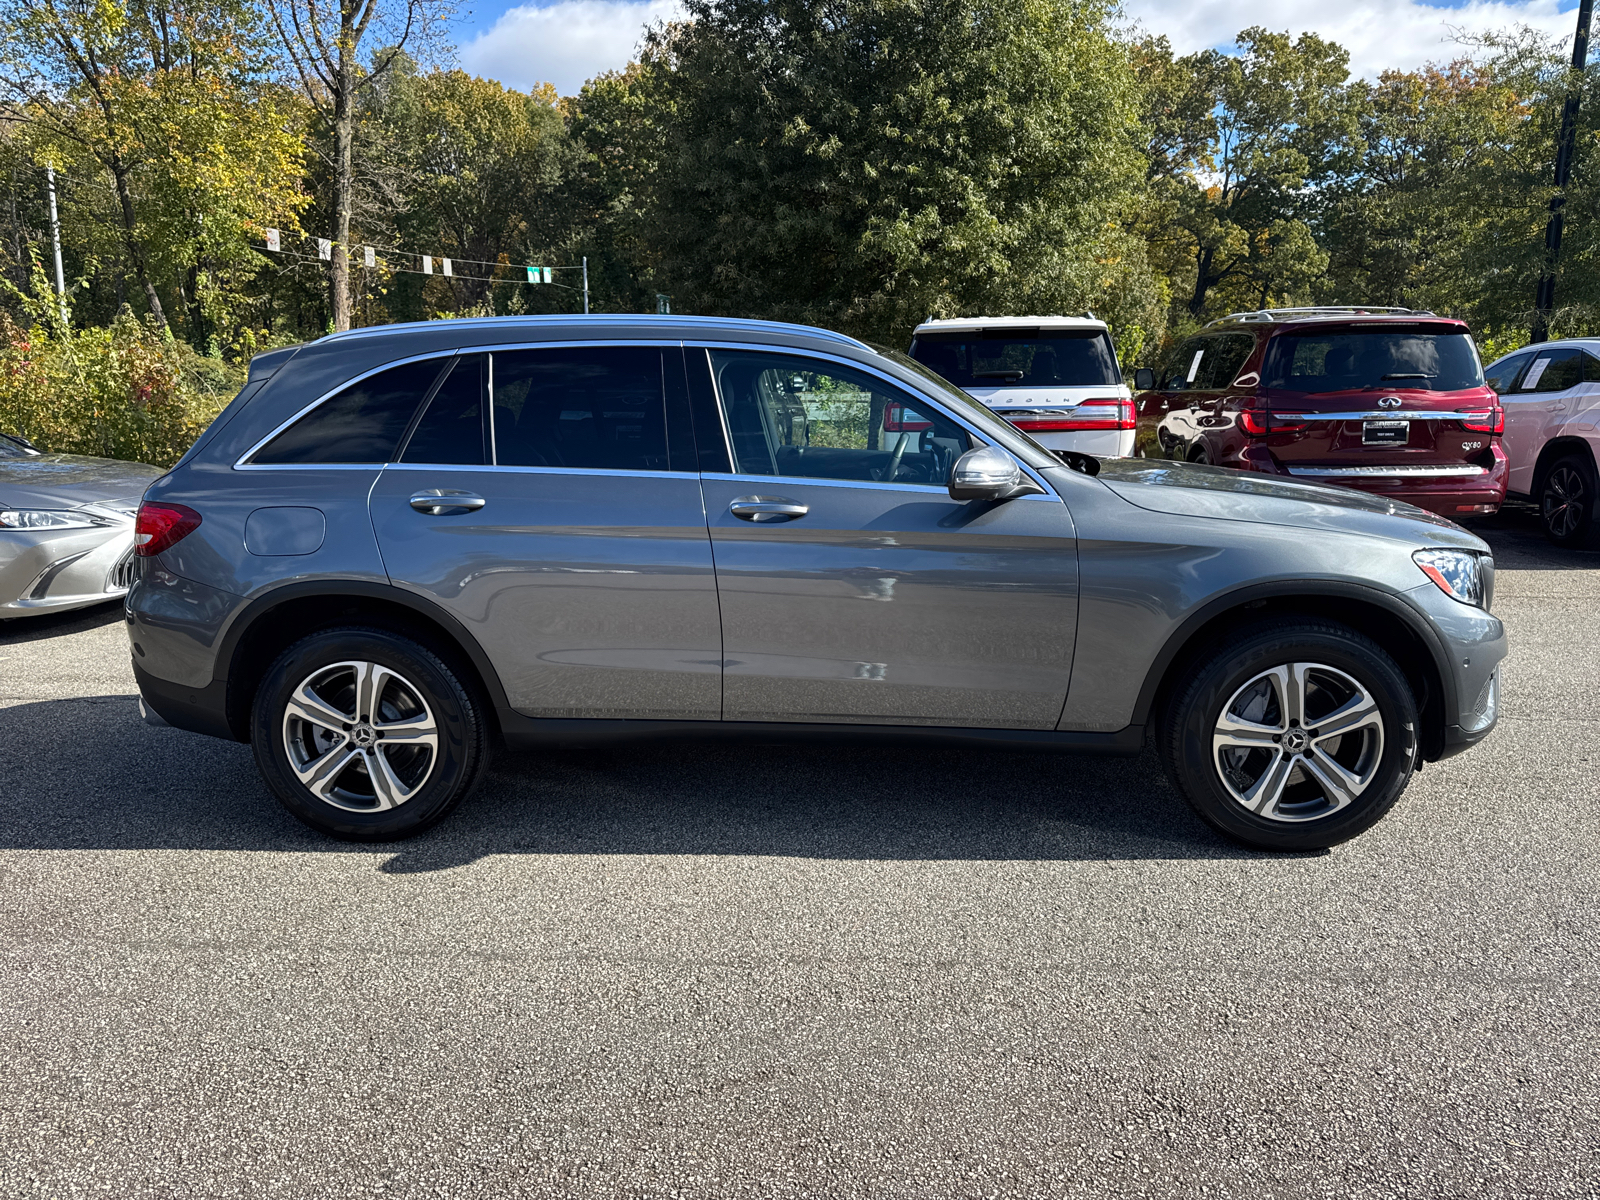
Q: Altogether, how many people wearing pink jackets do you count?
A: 0